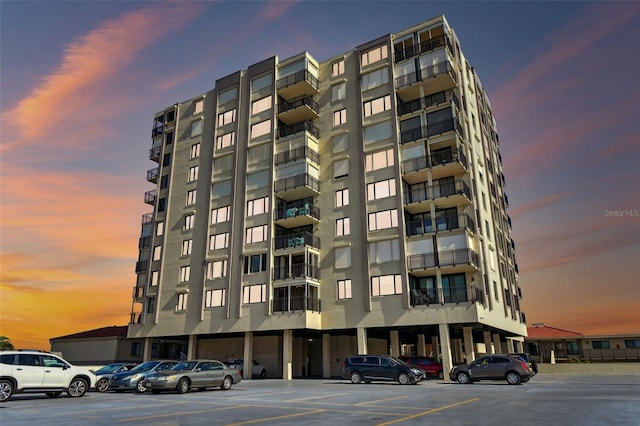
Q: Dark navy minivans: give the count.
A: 1